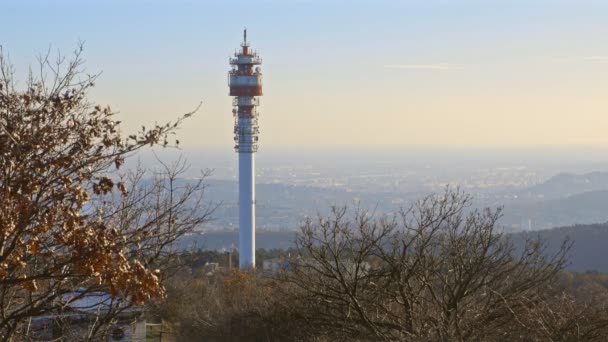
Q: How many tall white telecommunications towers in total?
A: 1